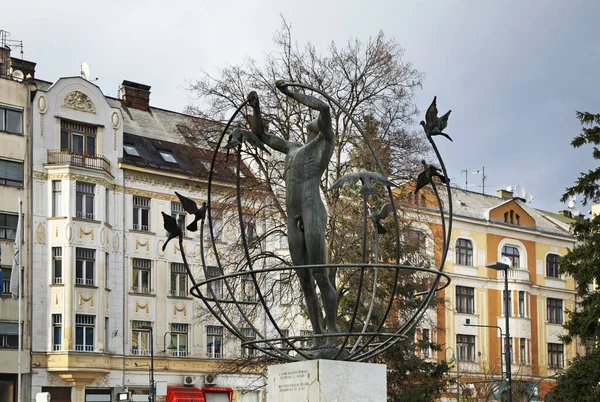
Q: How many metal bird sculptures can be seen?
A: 7